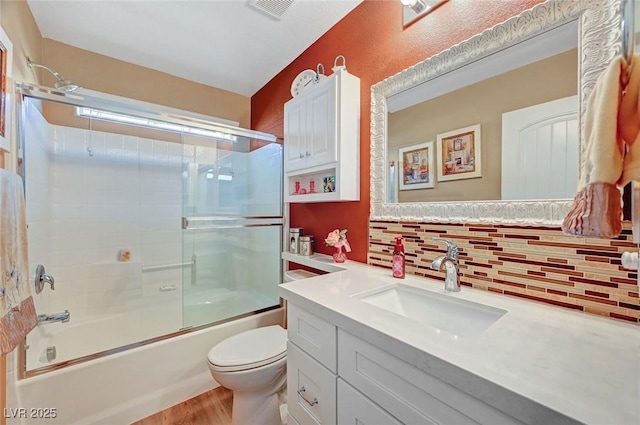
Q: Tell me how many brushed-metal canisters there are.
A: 2